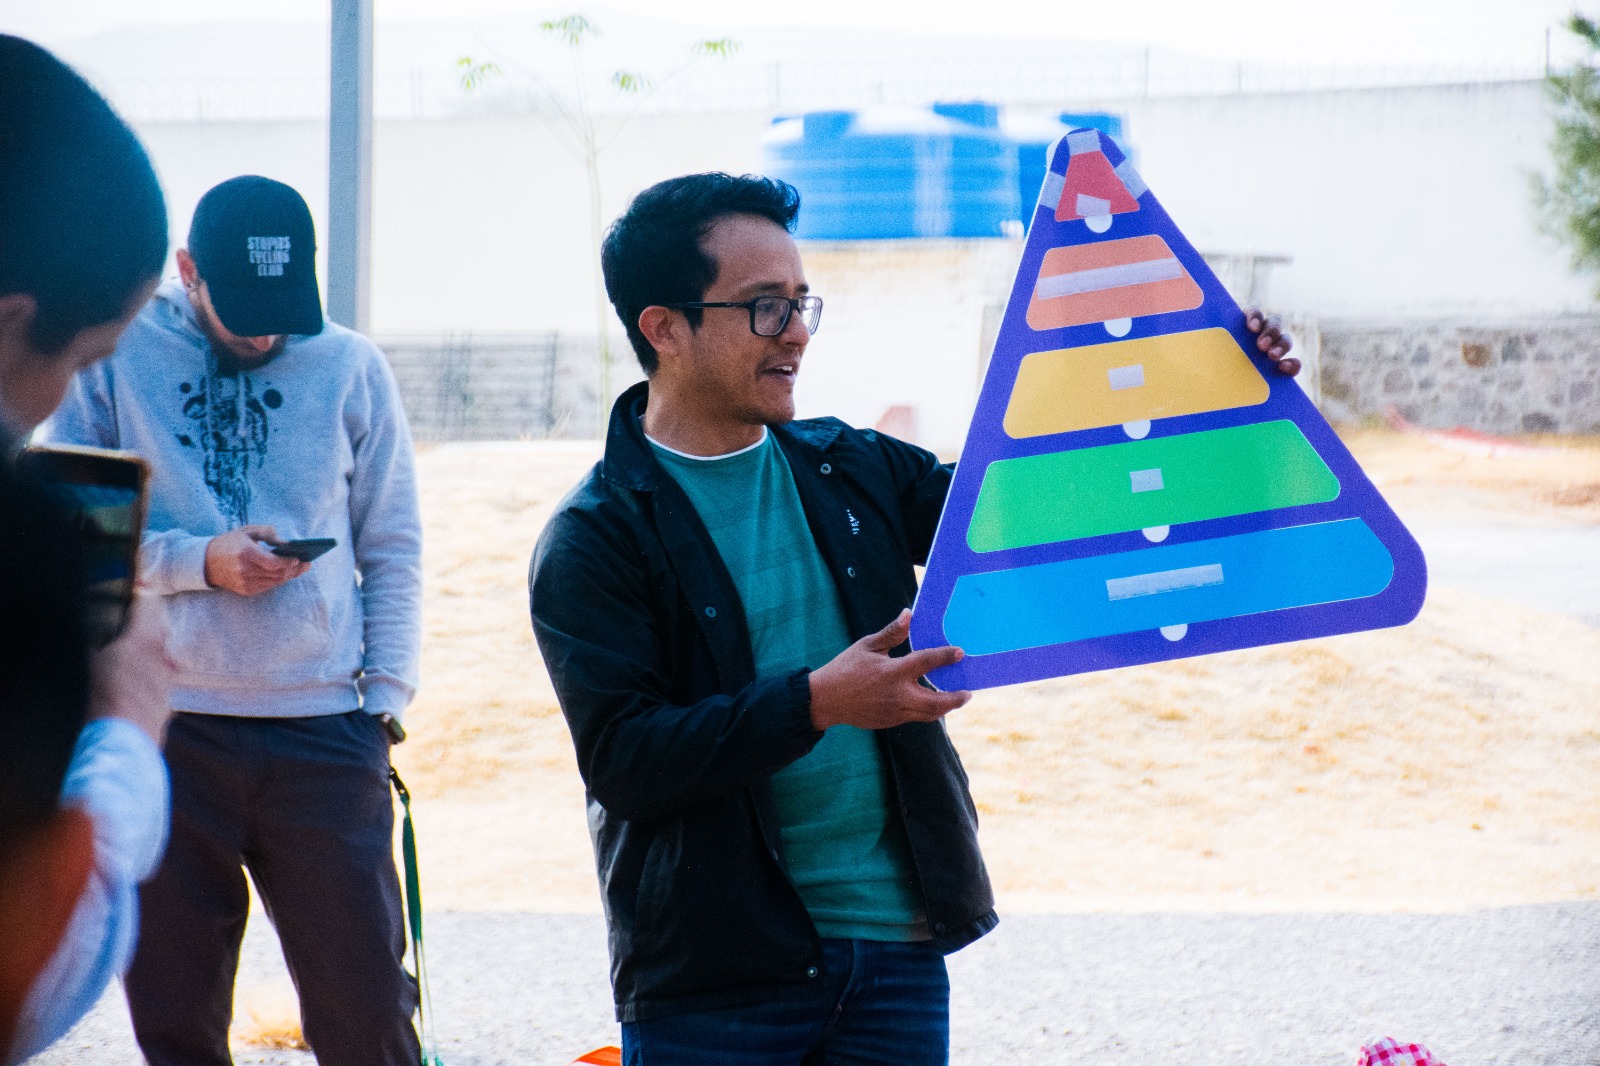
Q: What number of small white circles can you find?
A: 5